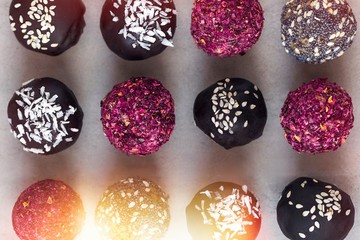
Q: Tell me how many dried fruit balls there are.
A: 12